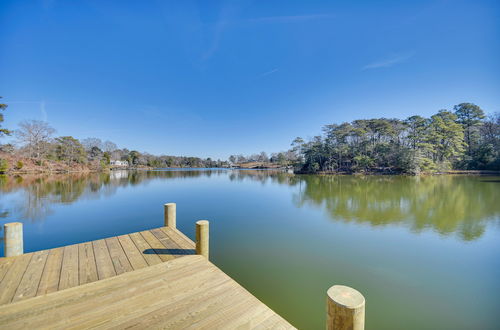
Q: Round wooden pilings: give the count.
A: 4